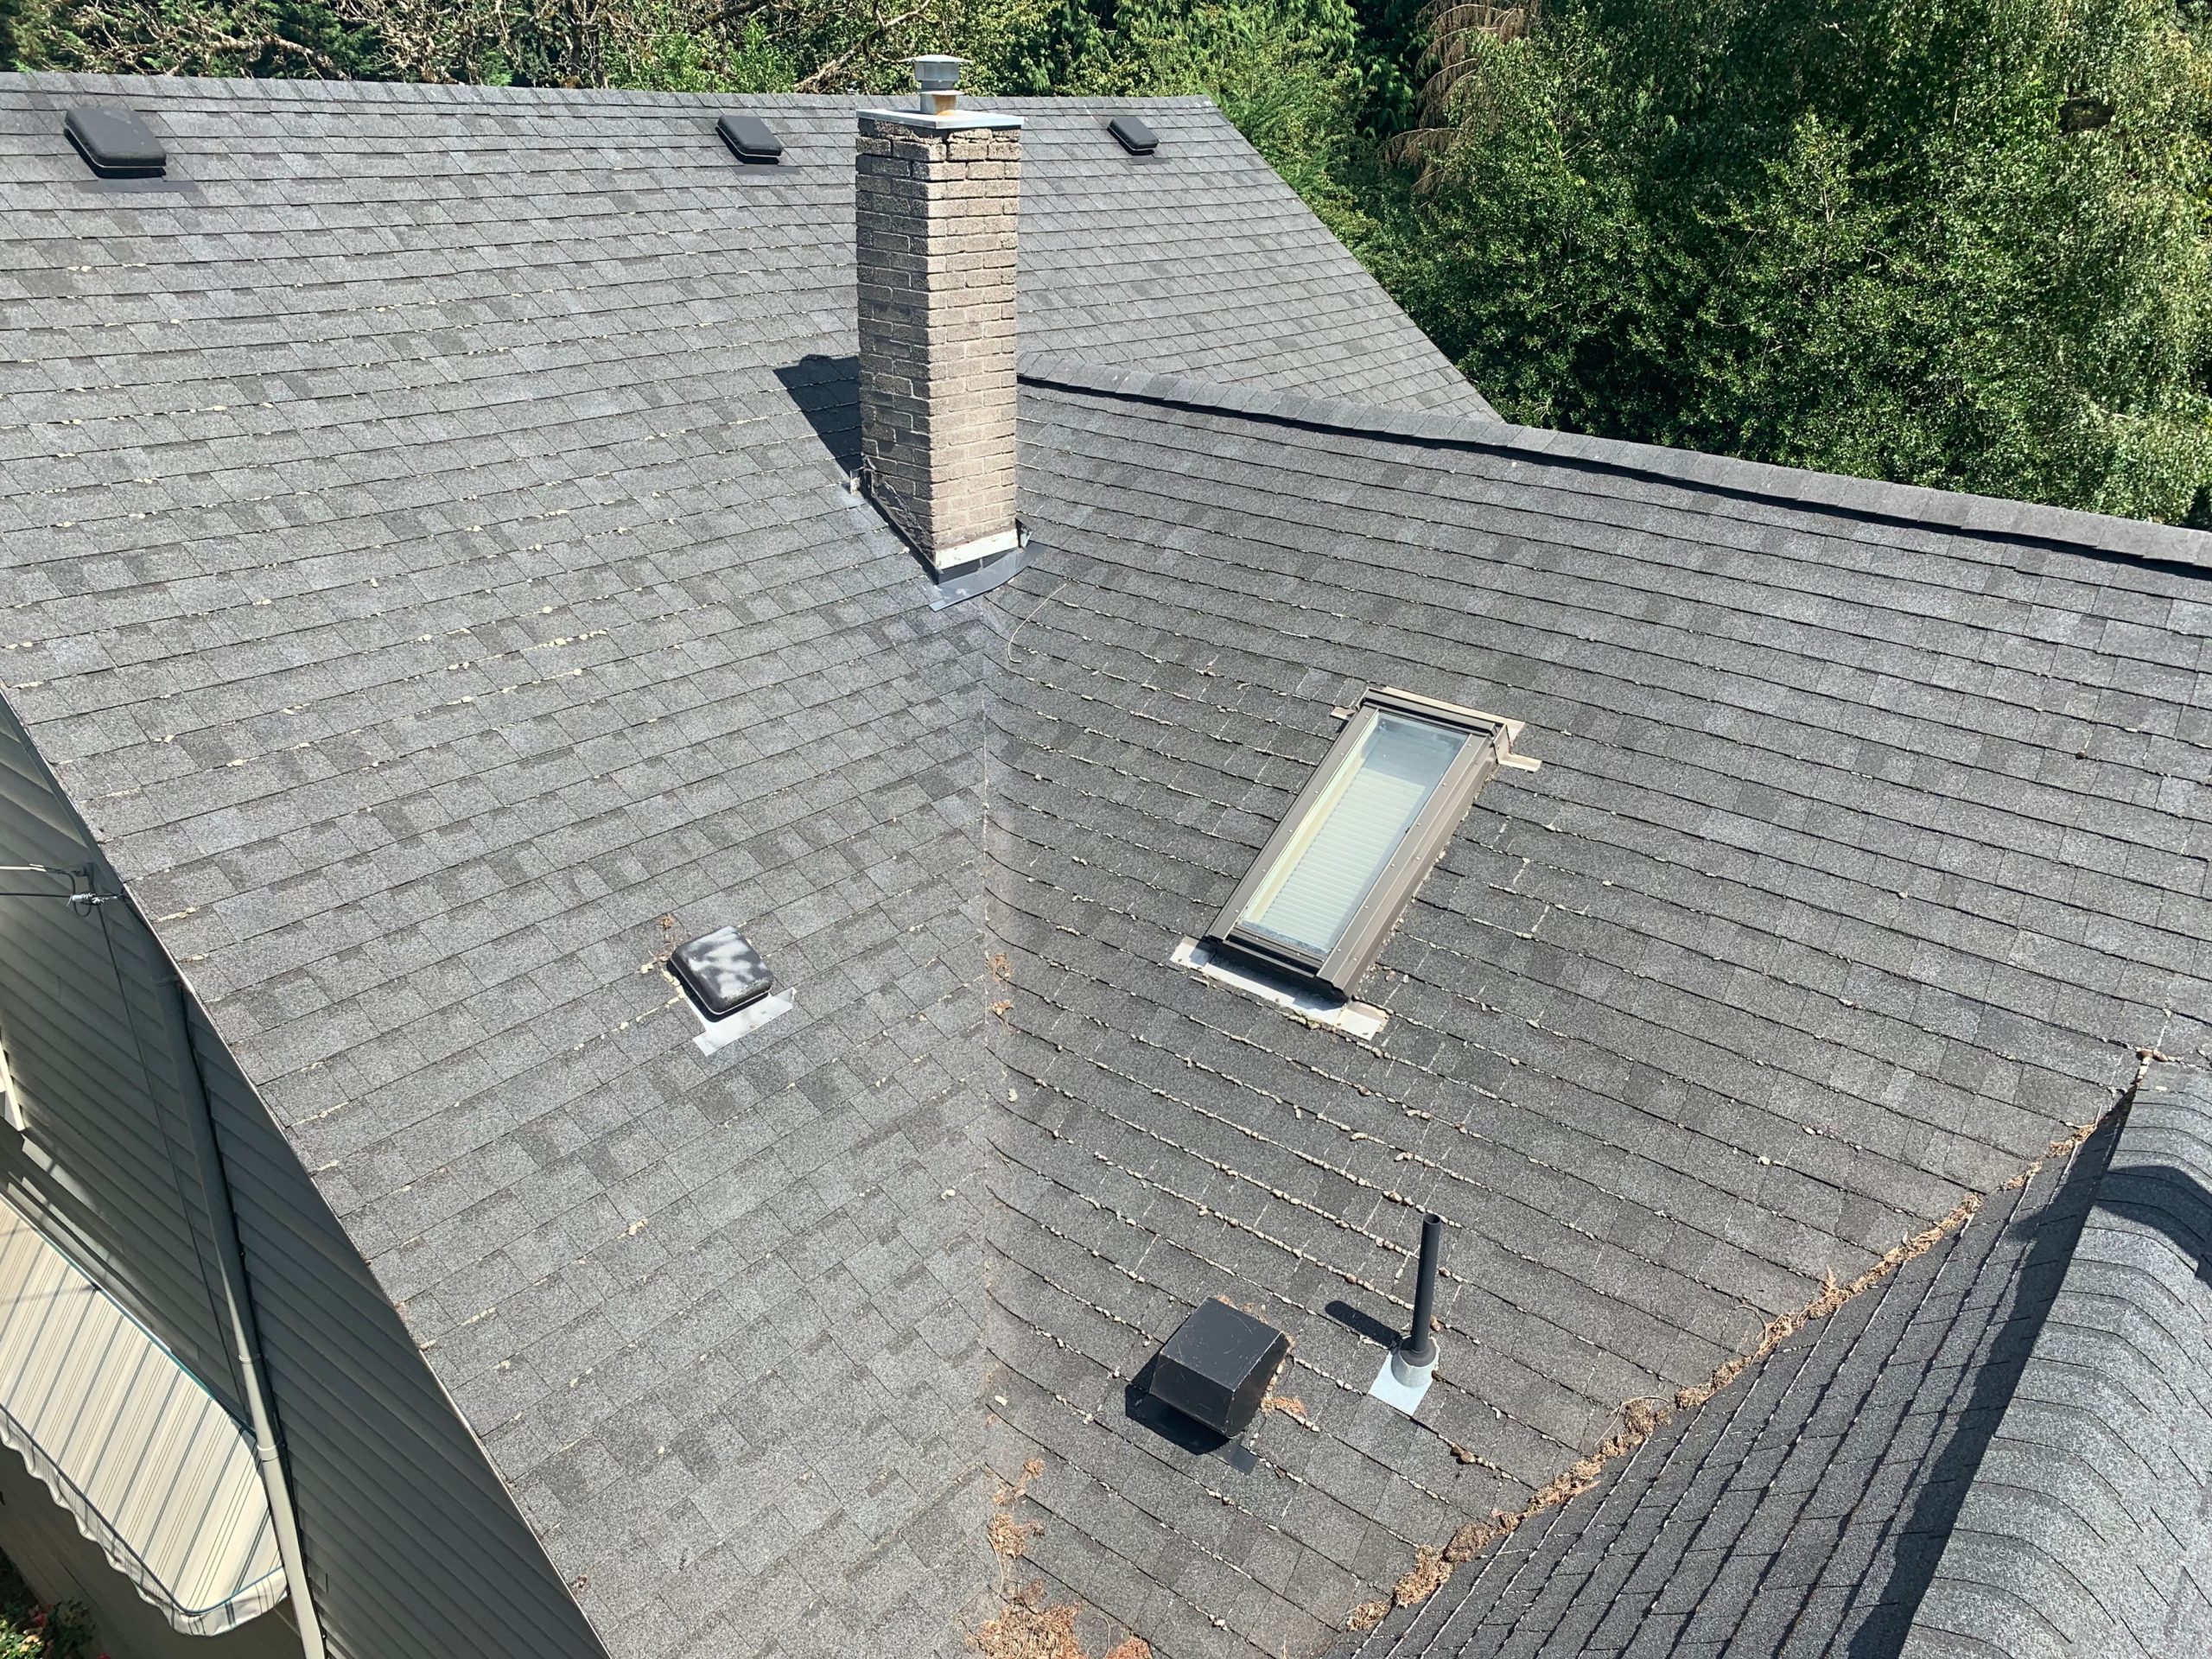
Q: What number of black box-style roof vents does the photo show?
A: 5